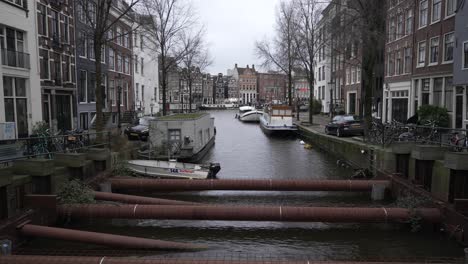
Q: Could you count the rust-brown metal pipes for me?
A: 5